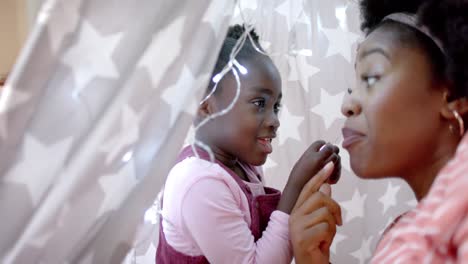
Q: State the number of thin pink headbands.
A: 1